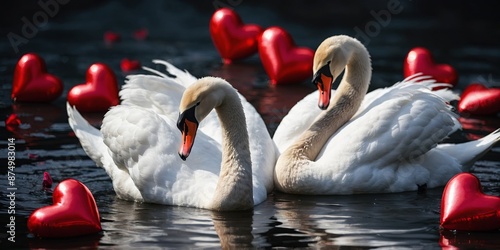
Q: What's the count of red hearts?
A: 8